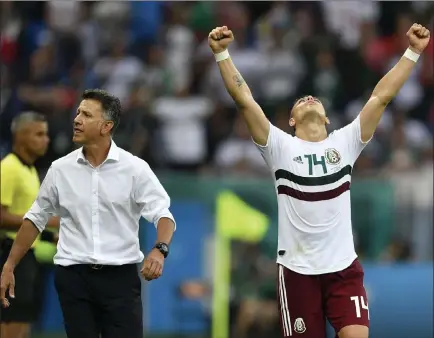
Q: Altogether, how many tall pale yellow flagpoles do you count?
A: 1